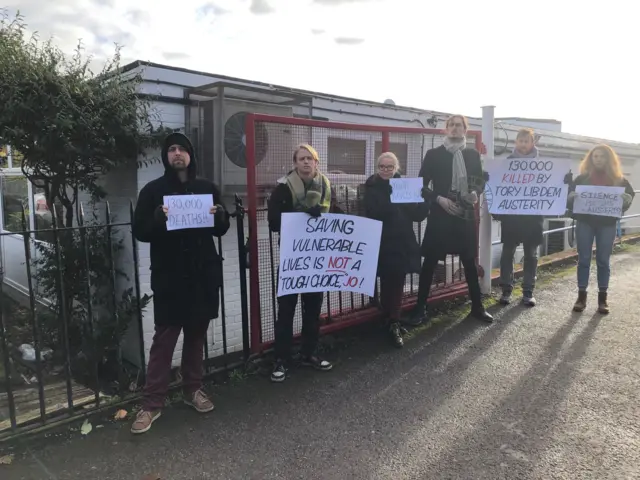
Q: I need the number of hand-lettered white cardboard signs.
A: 5